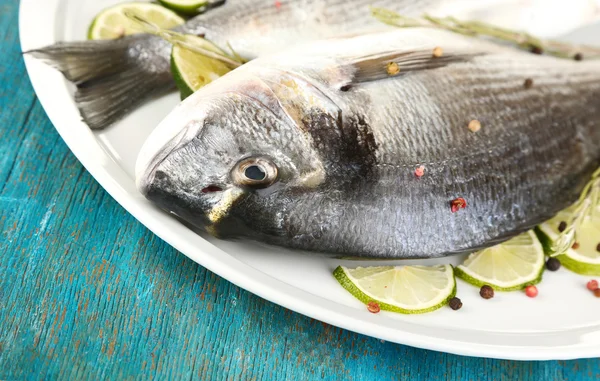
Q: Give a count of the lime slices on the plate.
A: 6